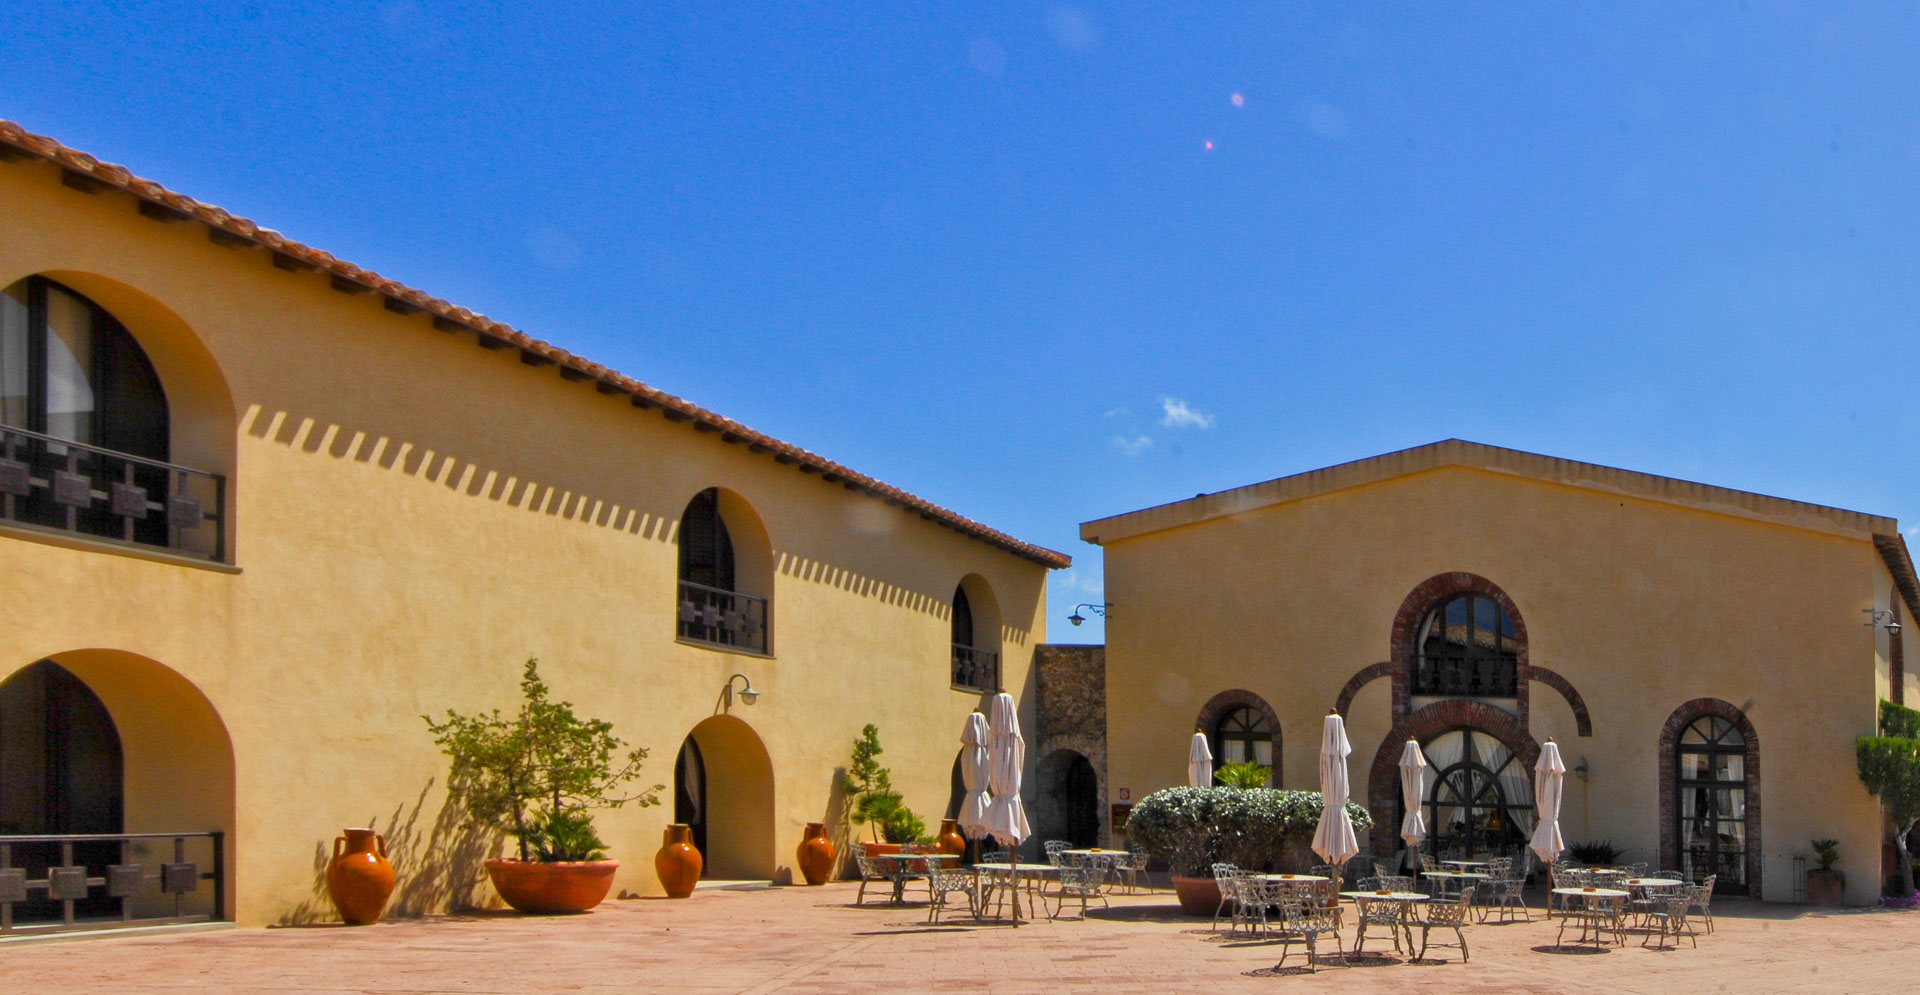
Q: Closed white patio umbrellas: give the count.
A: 6